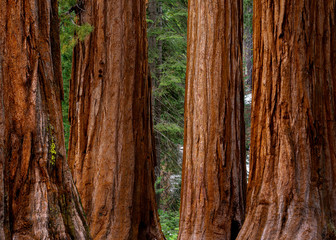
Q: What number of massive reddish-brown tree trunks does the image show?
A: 4